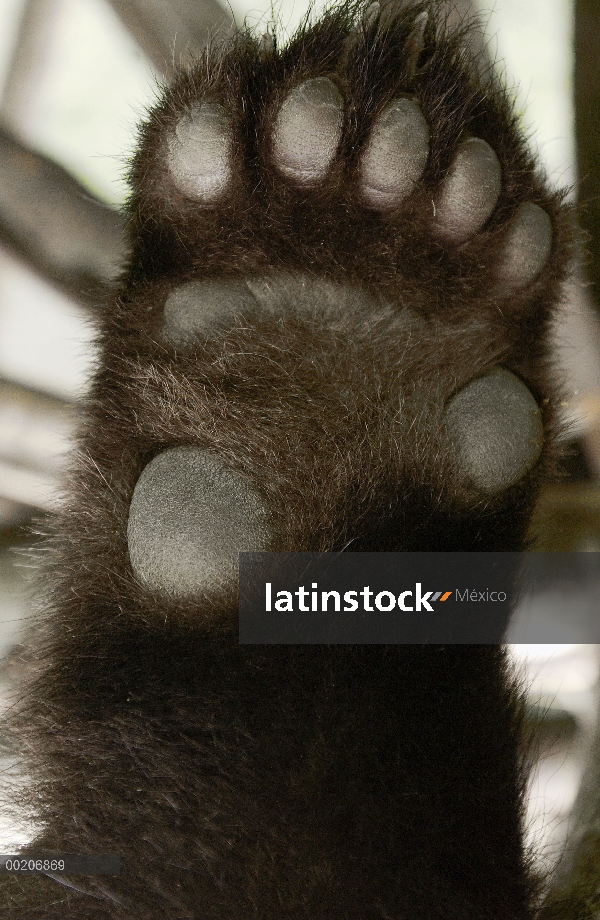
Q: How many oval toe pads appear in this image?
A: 5